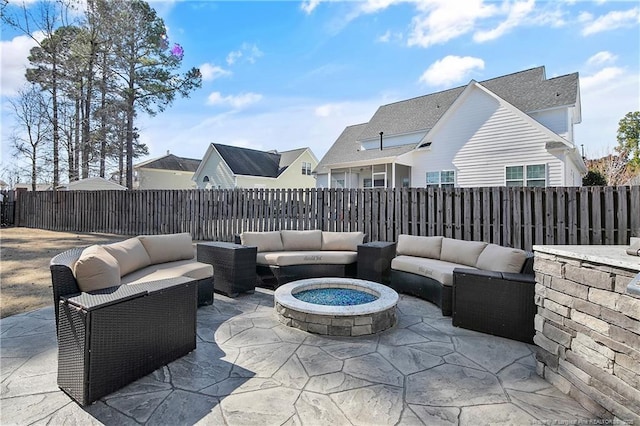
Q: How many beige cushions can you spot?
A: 12